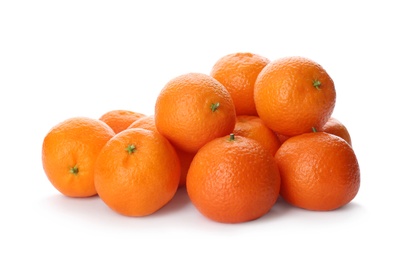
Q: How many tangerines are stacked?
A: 11